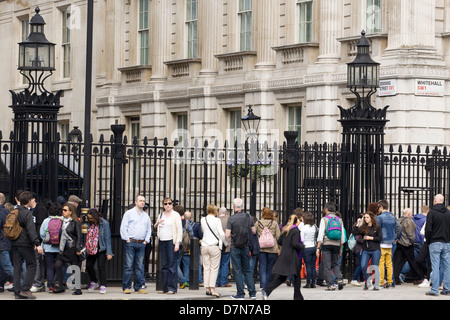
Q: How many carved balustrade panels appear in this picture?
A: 5